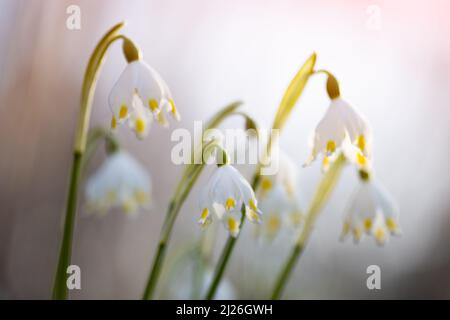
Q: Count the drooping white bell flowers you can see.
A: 6